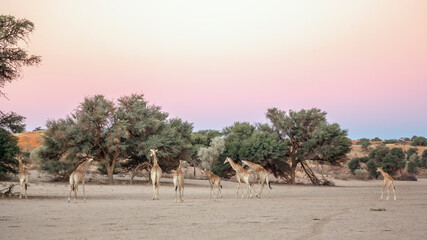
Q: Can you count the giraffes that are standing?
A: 8